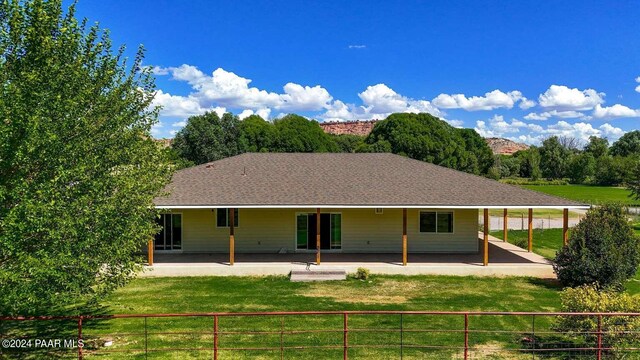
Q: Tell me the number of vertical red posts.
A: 5